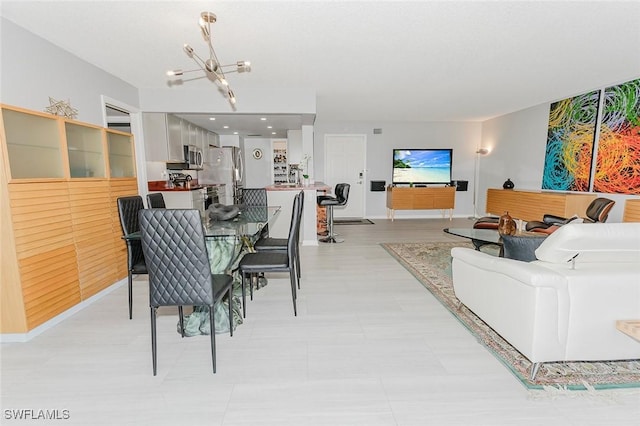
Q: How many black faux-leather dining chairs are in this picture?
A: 6